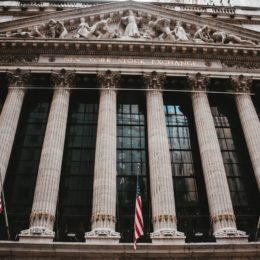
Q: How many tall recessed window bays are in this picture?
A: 5